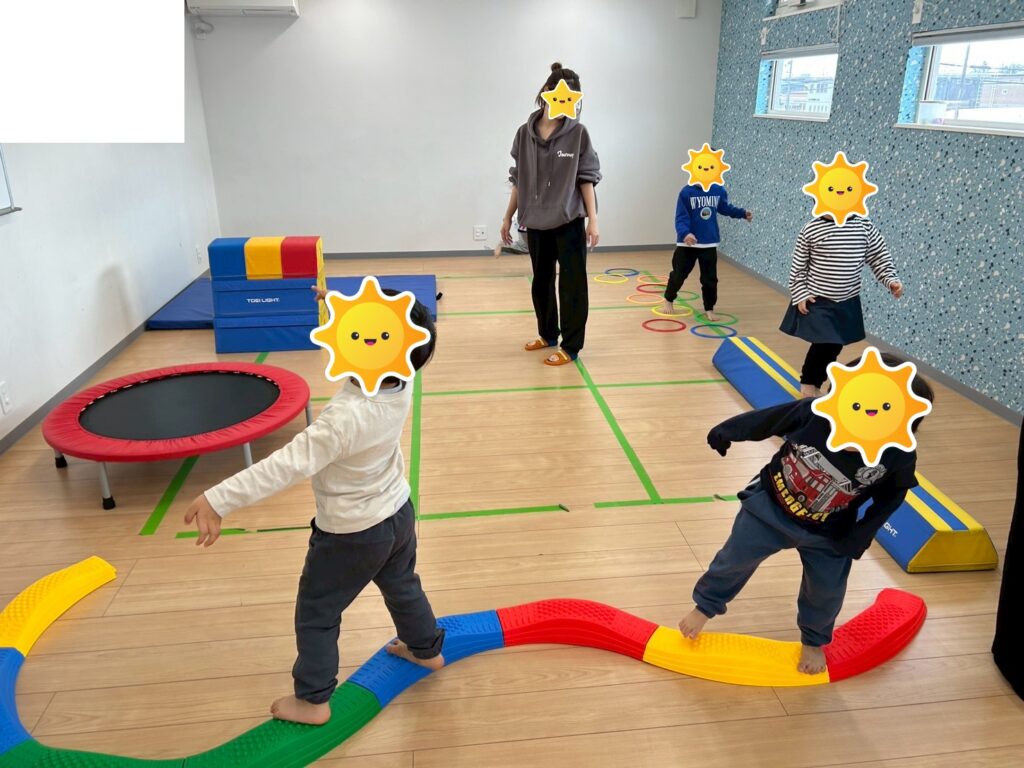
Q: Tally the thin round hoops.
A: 10